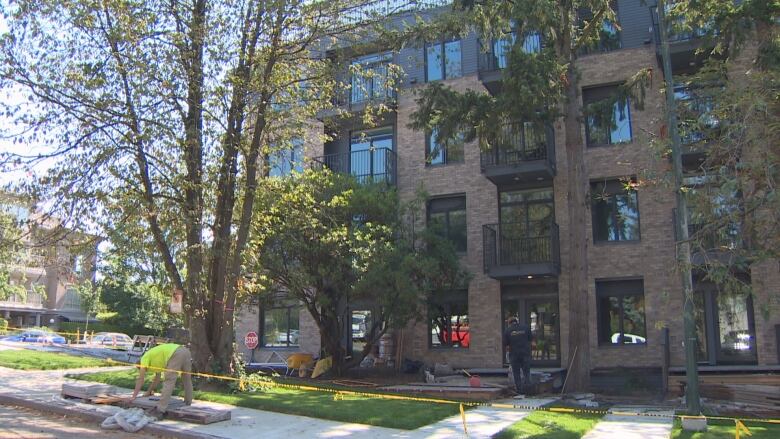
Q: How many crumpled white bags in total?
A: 1